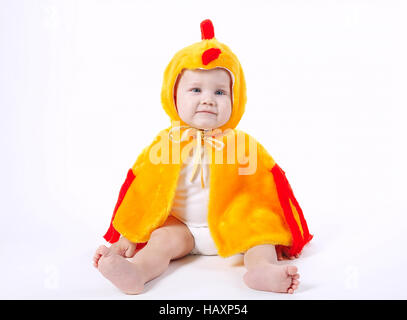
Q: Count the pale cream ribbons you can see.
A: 1